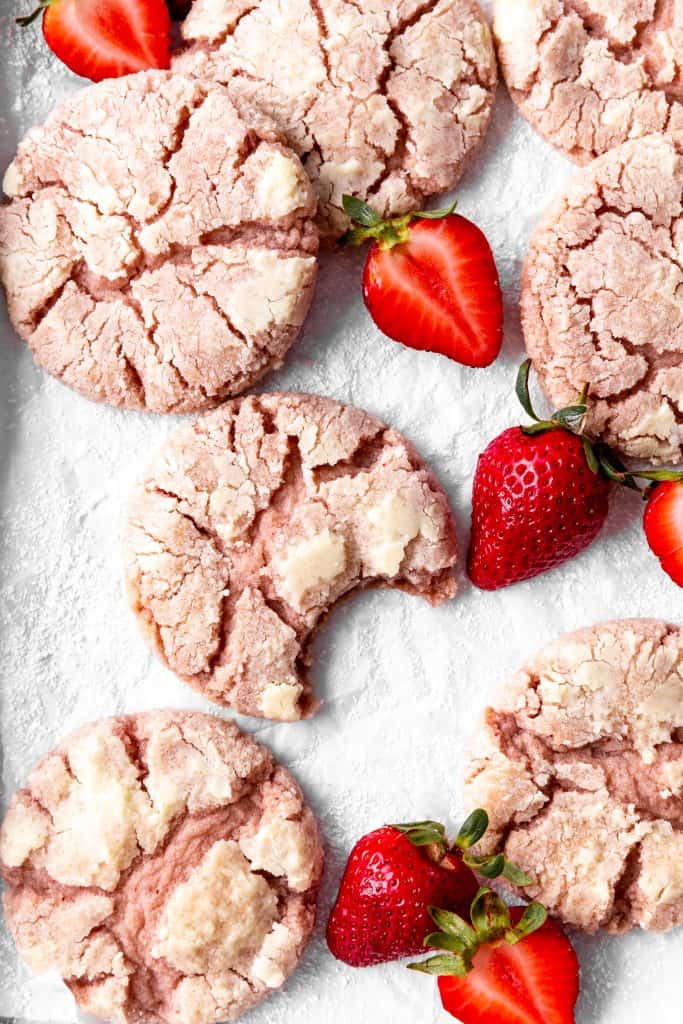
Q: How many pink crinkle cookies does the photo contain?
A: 7